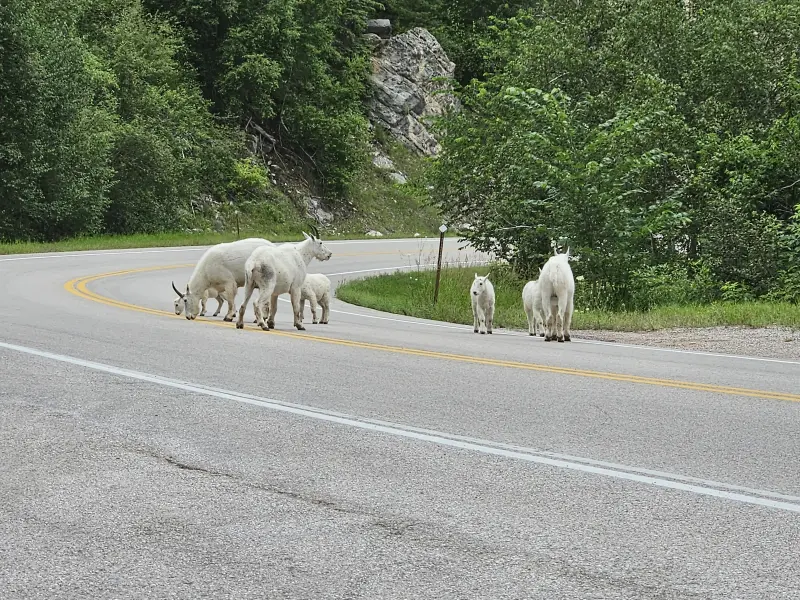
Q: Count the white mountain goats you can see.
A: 7